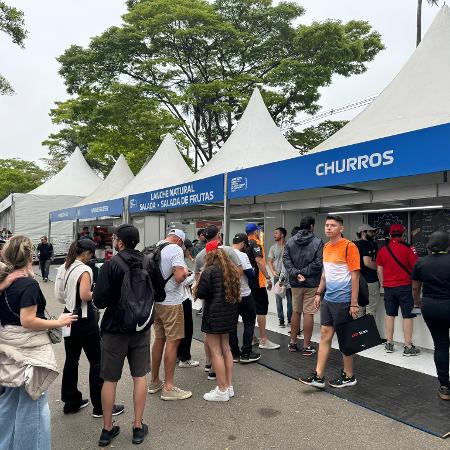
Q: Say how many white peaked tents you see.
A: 5